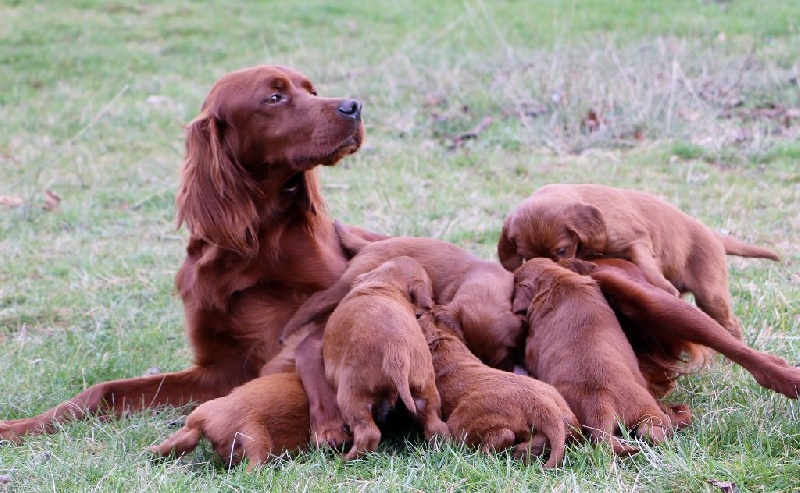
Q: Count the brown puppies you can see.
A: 6